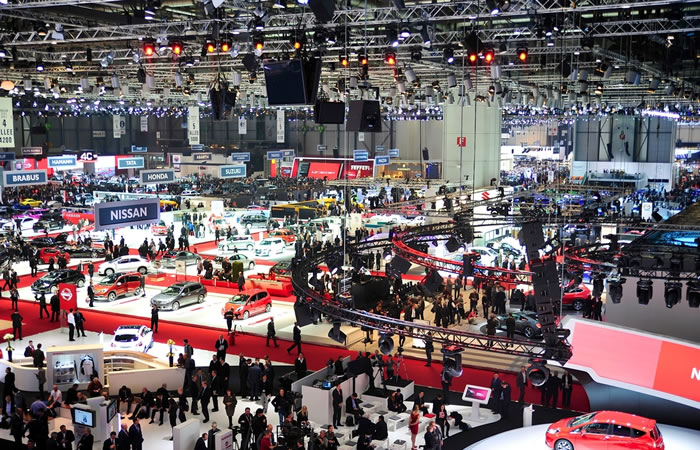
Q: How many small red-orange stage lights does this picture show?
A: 12